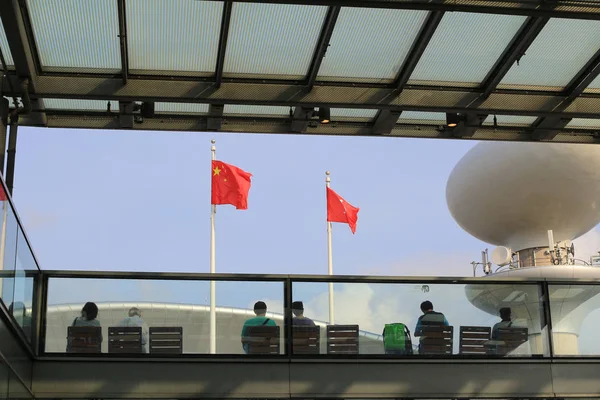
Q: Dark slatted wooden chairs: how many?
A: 9